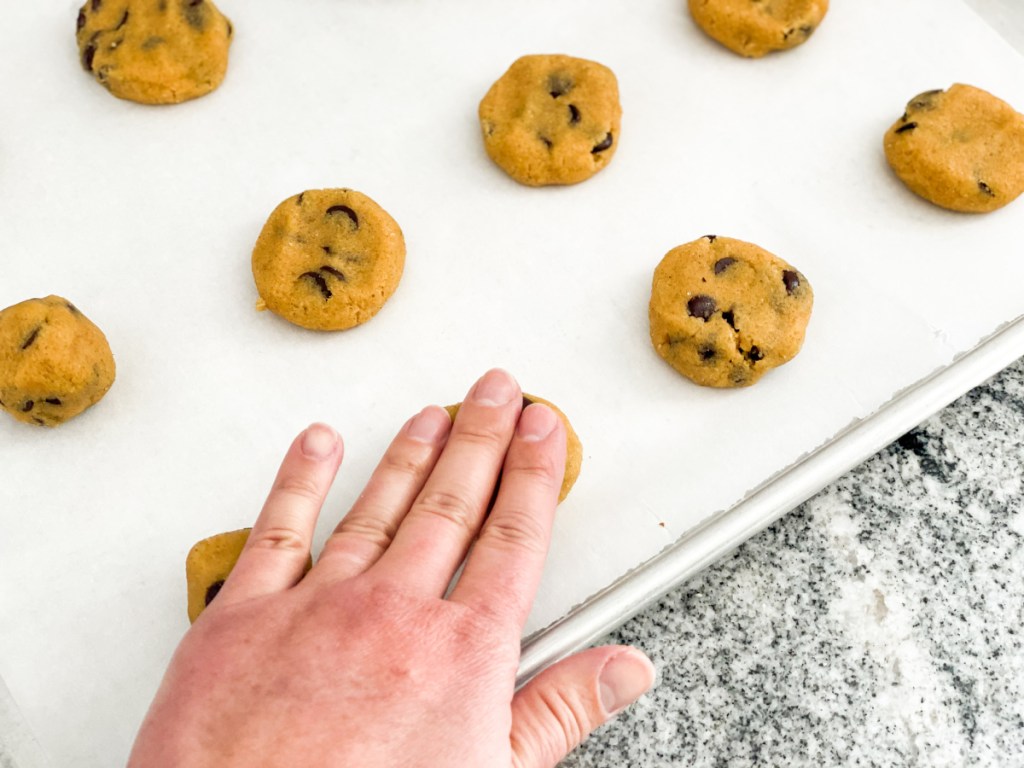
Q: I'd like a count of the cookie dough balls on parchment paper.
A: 9